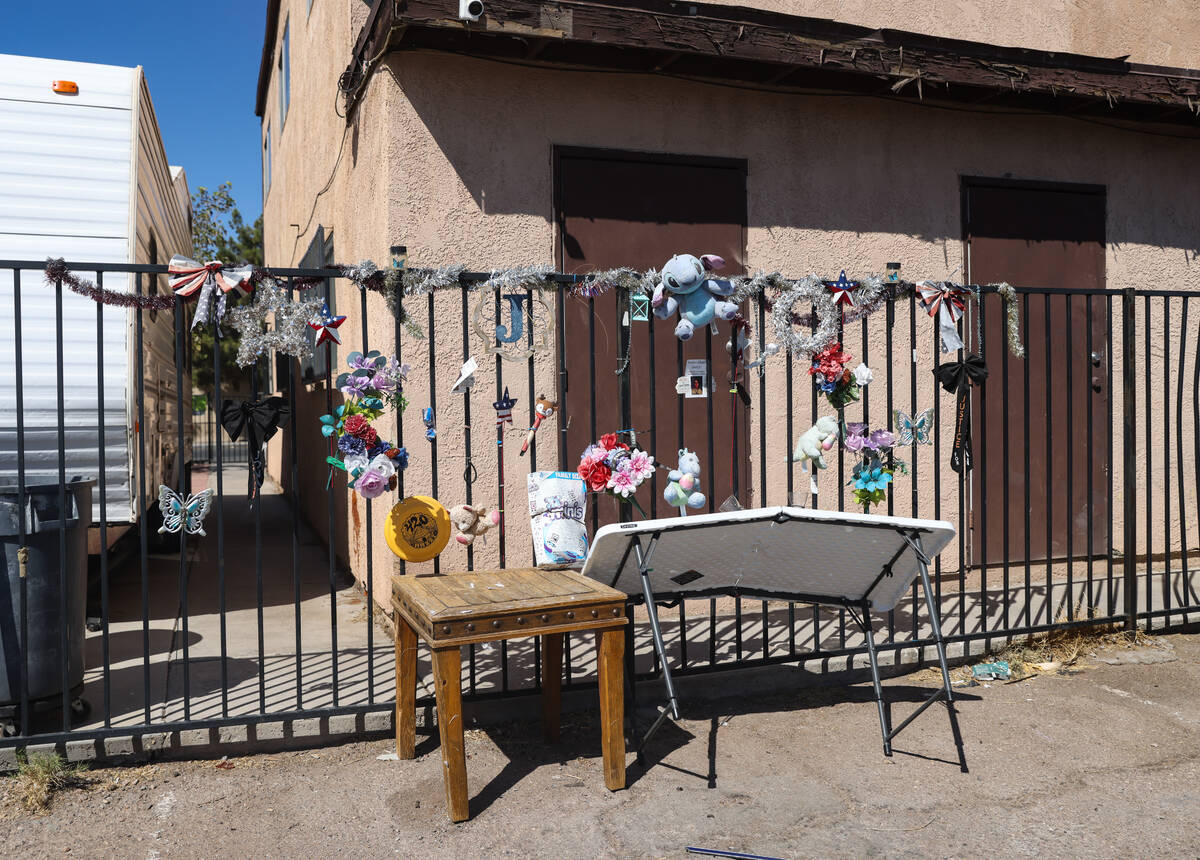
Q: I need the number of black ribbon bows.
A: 2